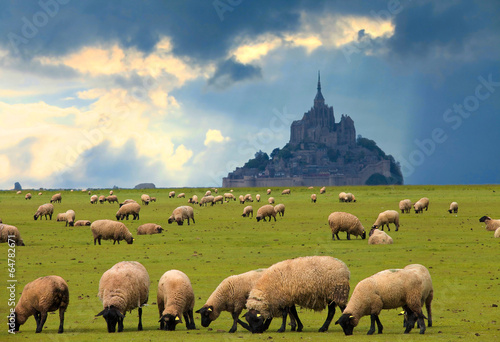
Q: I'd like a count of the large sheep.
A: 7